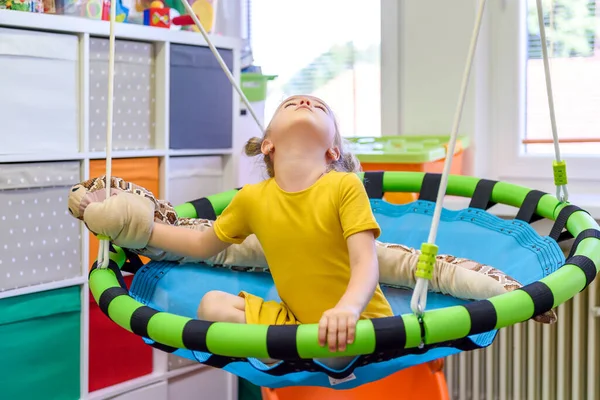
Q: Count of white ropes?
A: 4